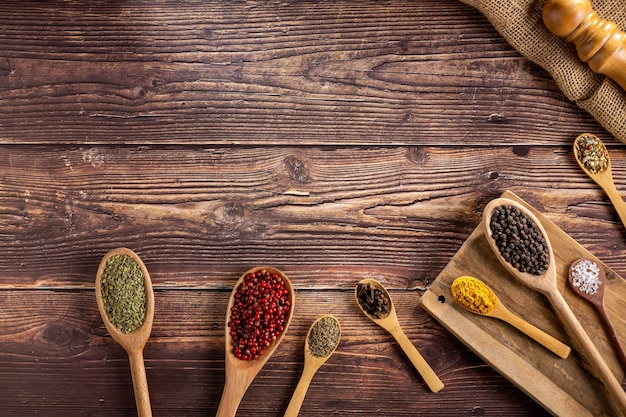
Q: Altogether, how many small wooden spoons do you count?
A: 5